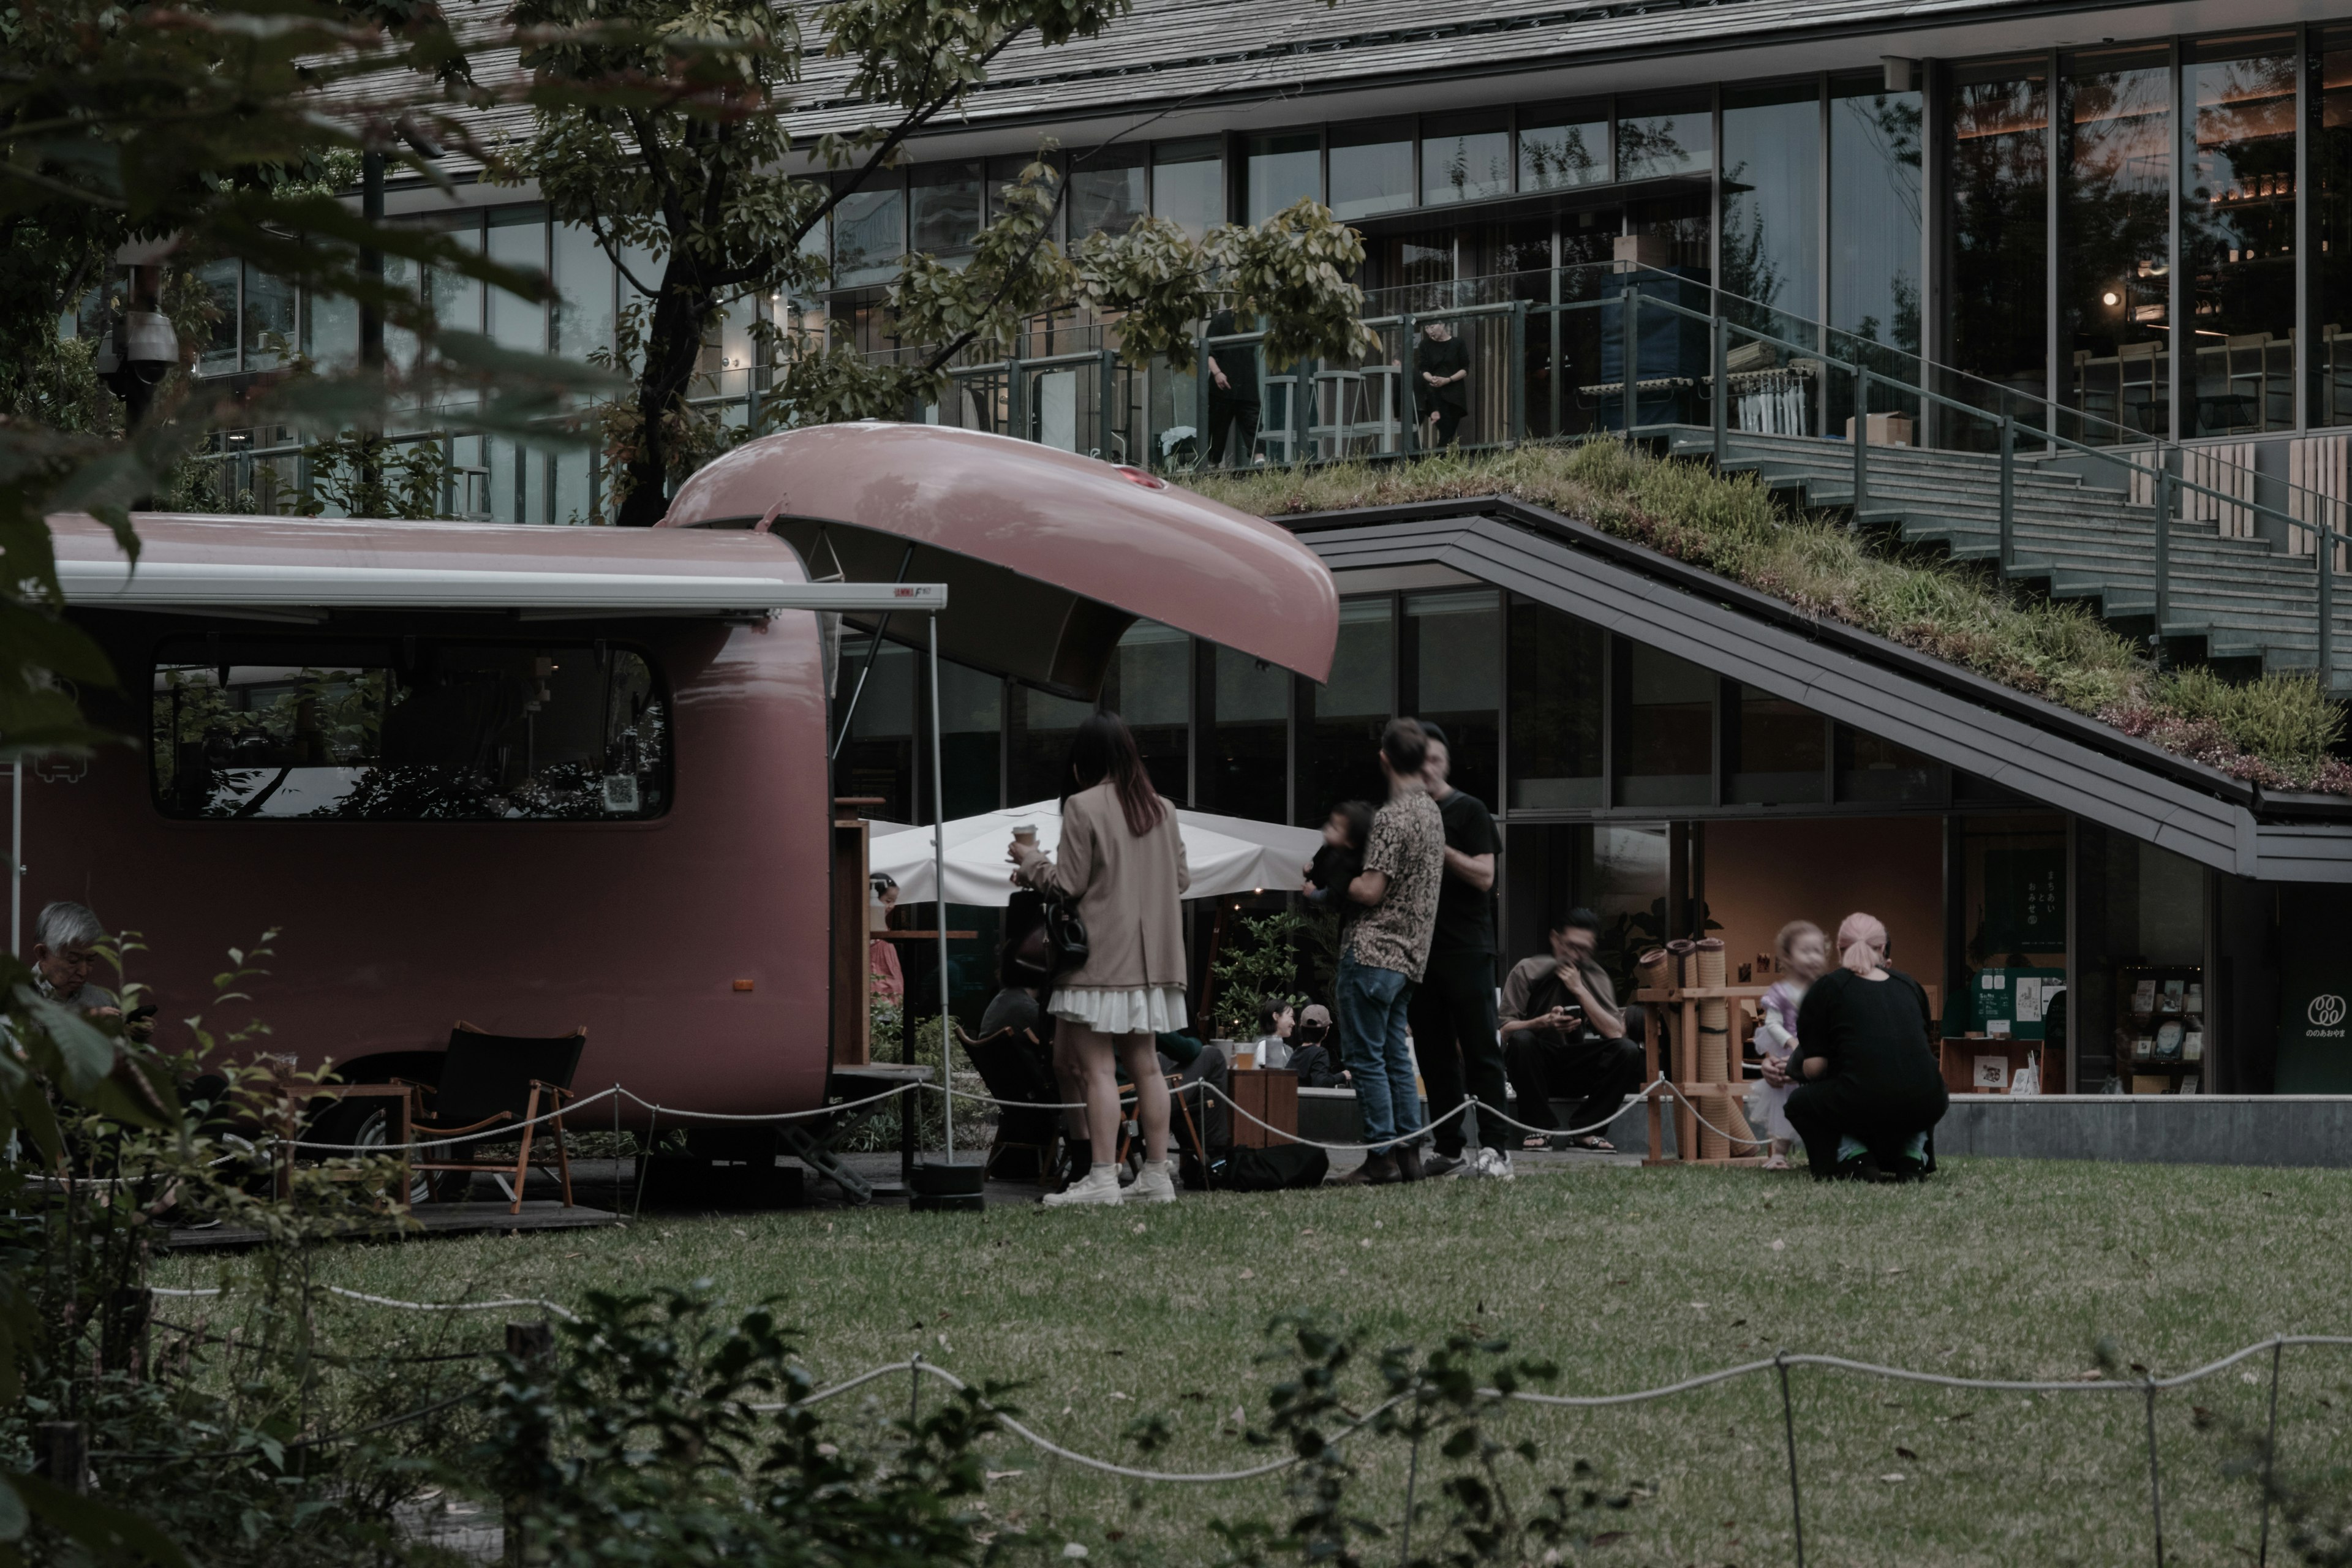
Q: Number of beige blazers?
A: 1